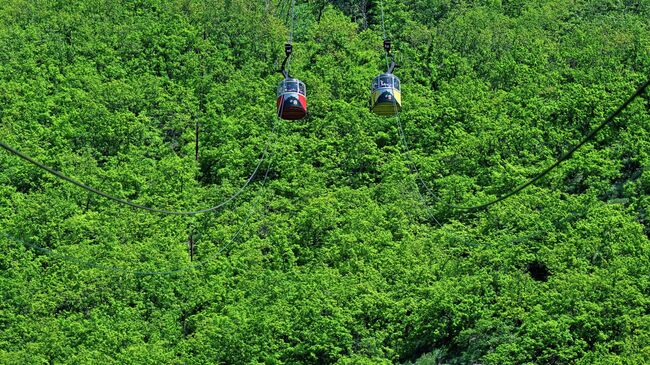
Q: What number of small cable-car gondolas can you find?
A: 2